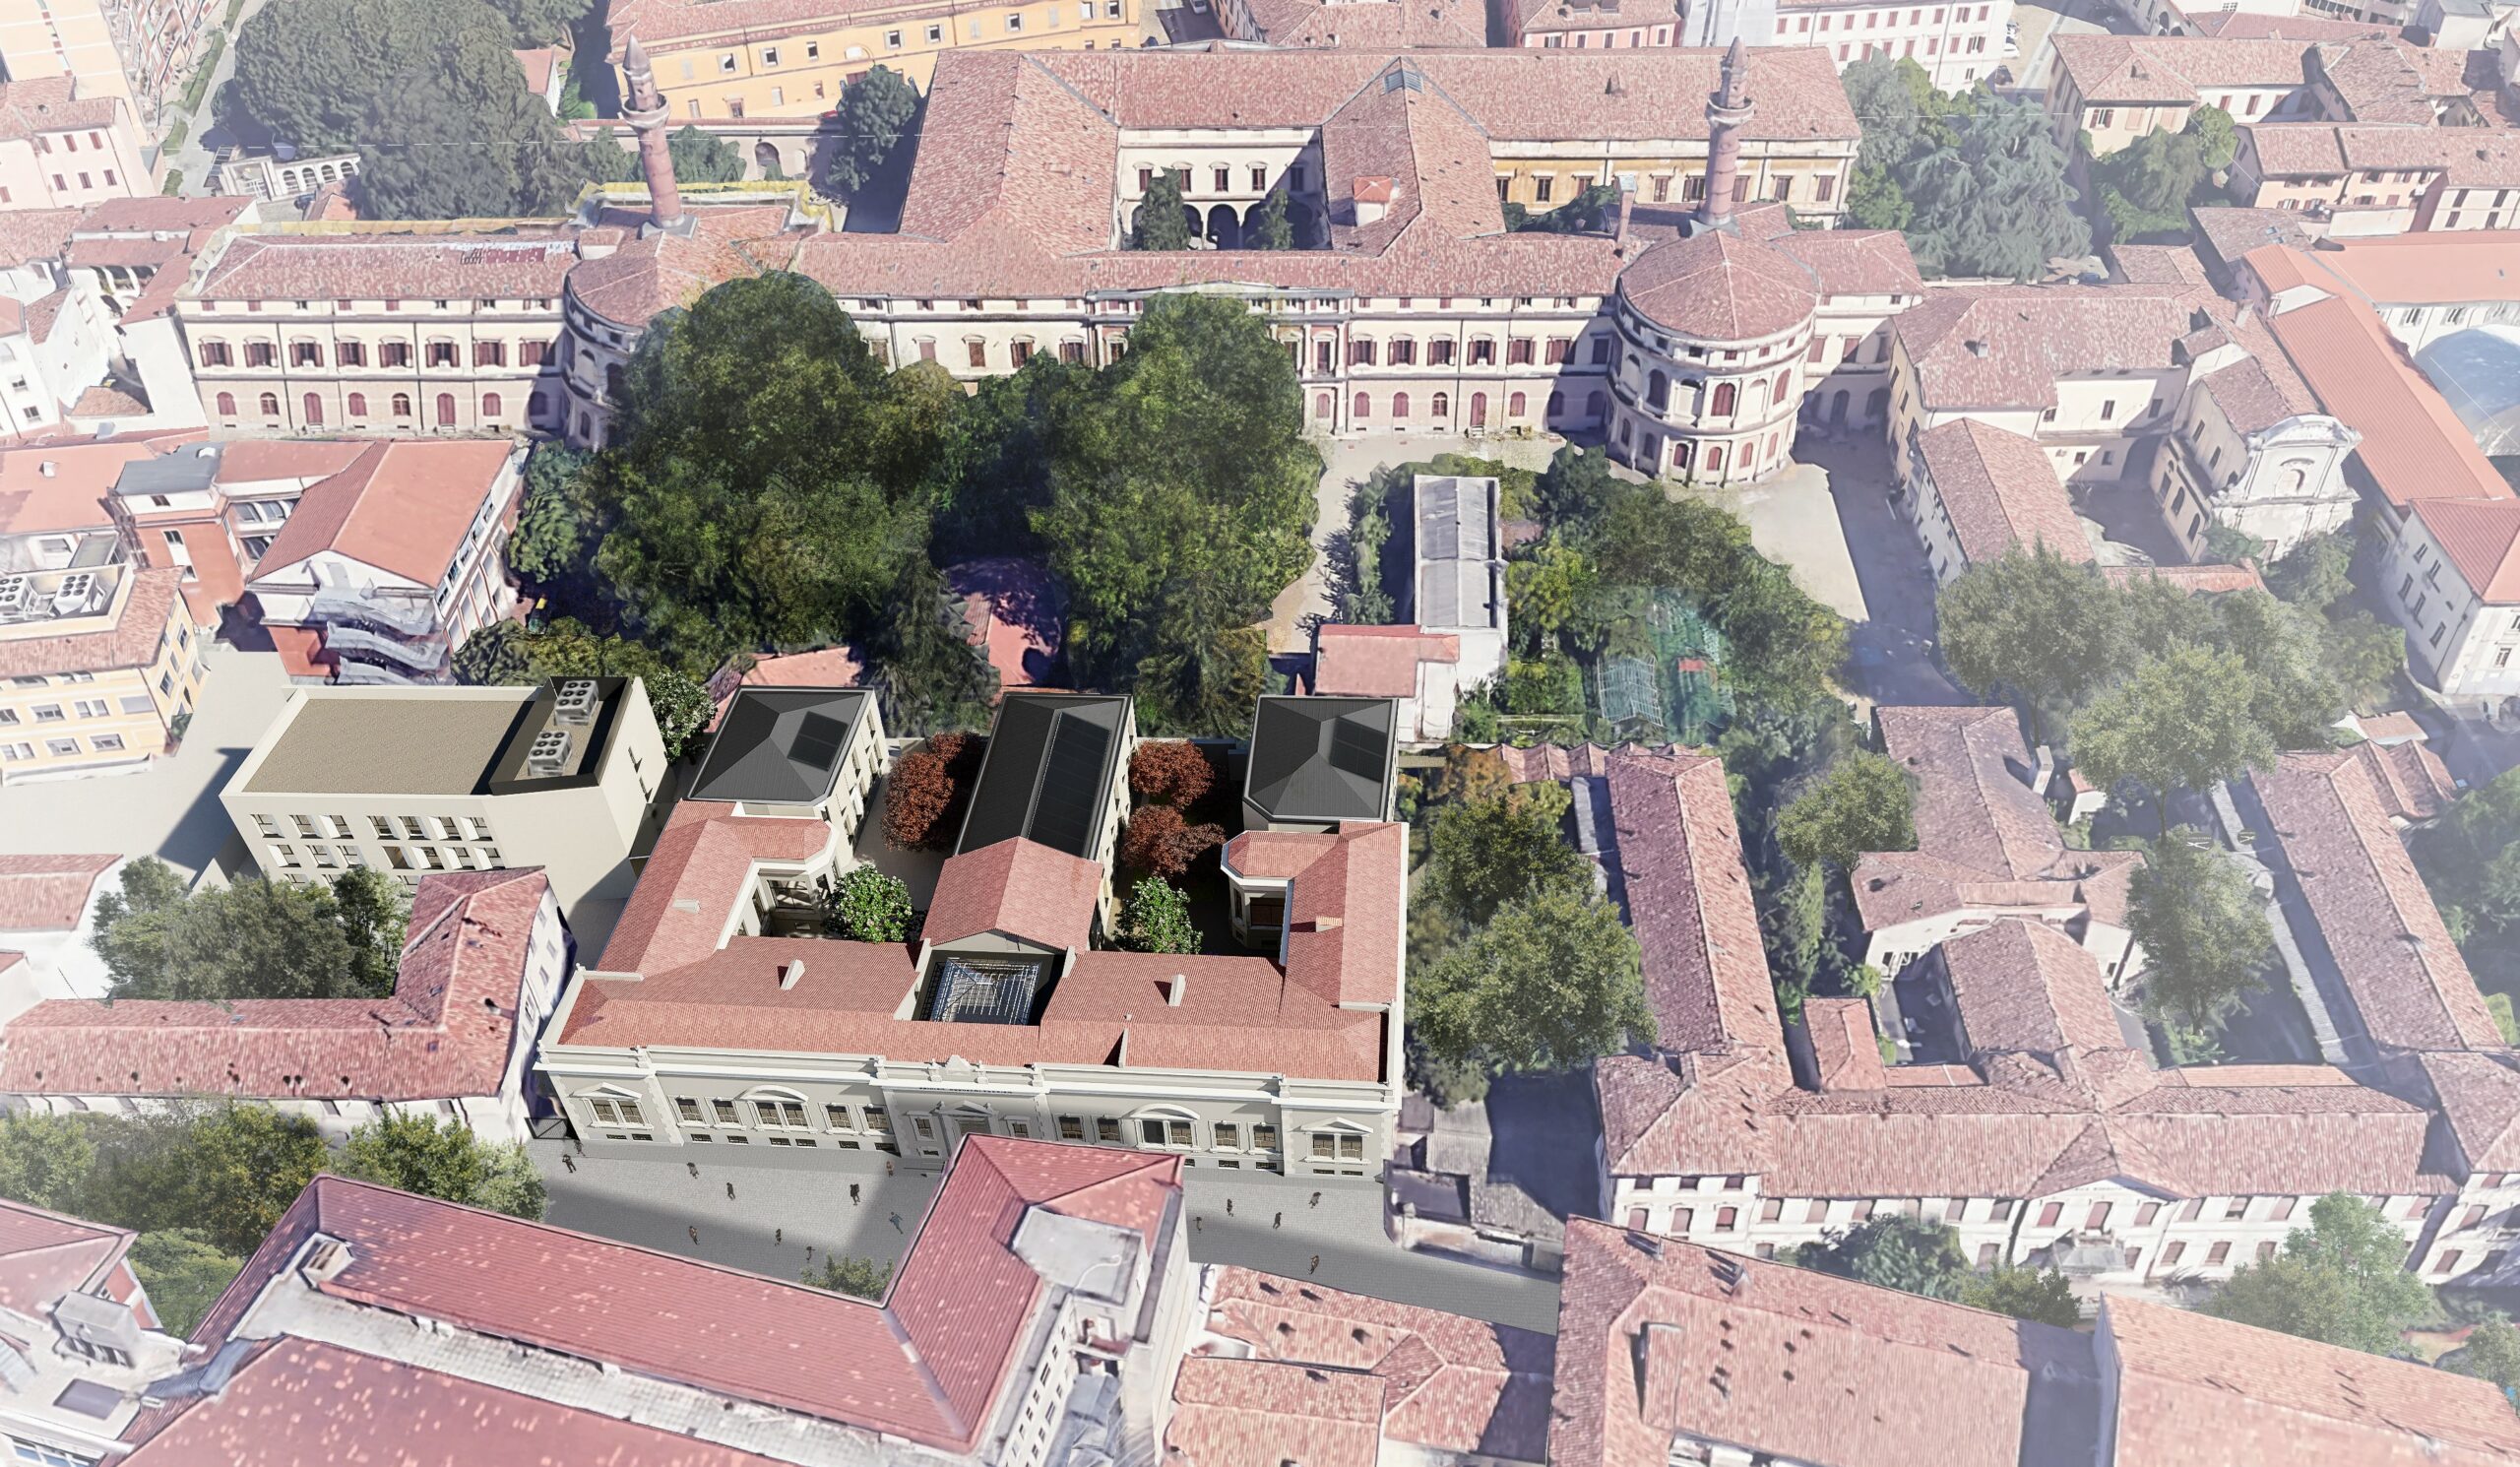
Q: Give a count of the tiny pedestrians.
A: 15